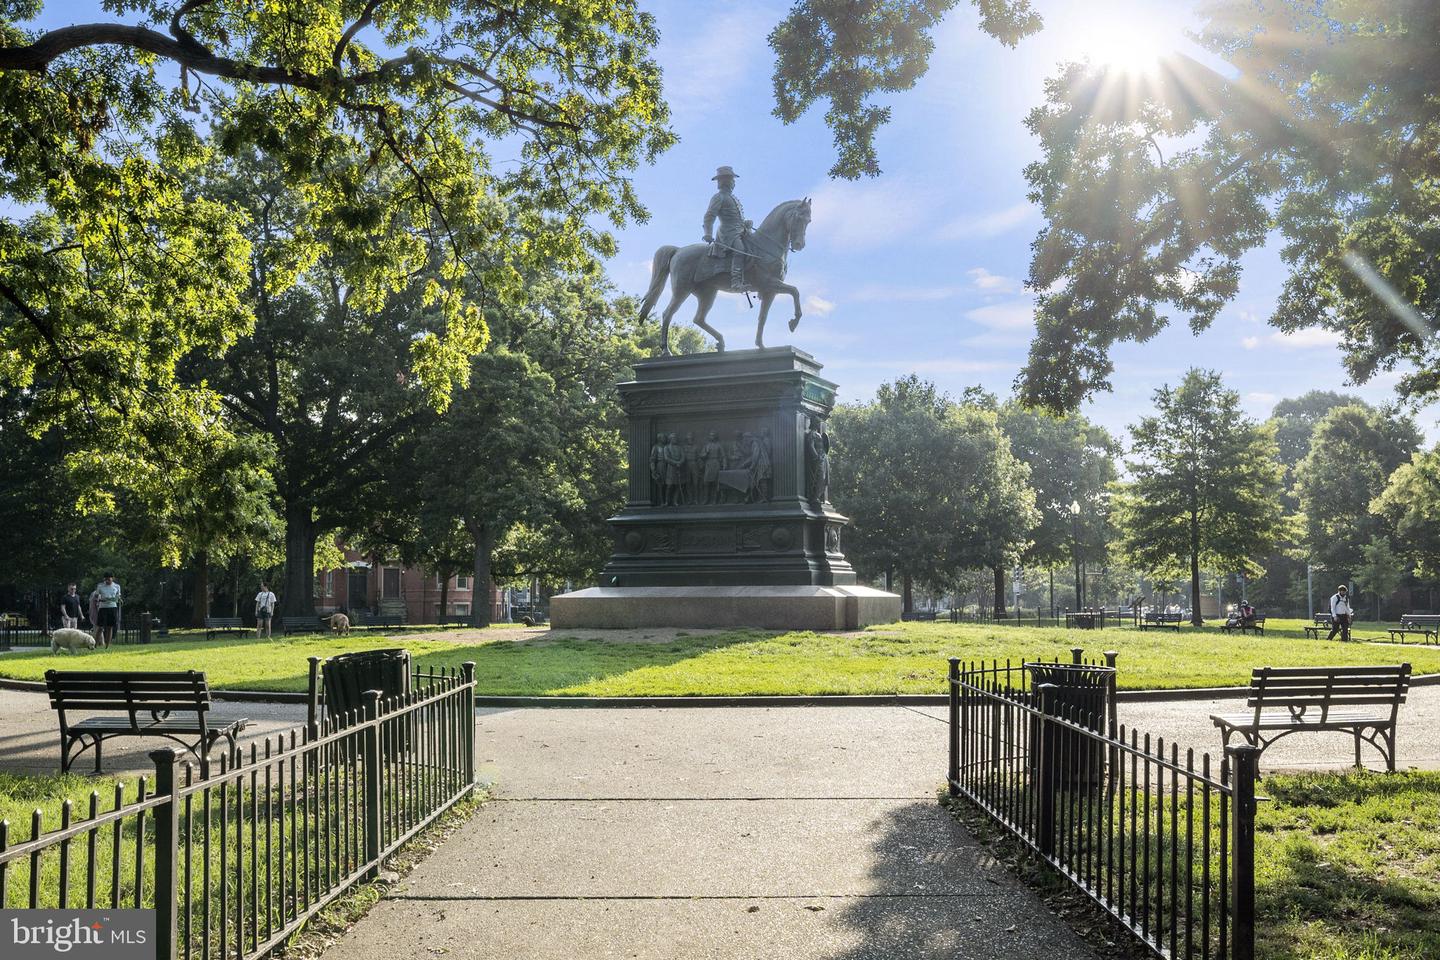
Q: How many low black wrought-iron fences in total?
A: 2